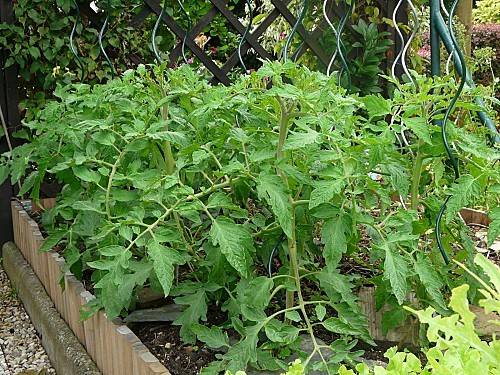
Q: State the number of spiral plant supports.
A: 14